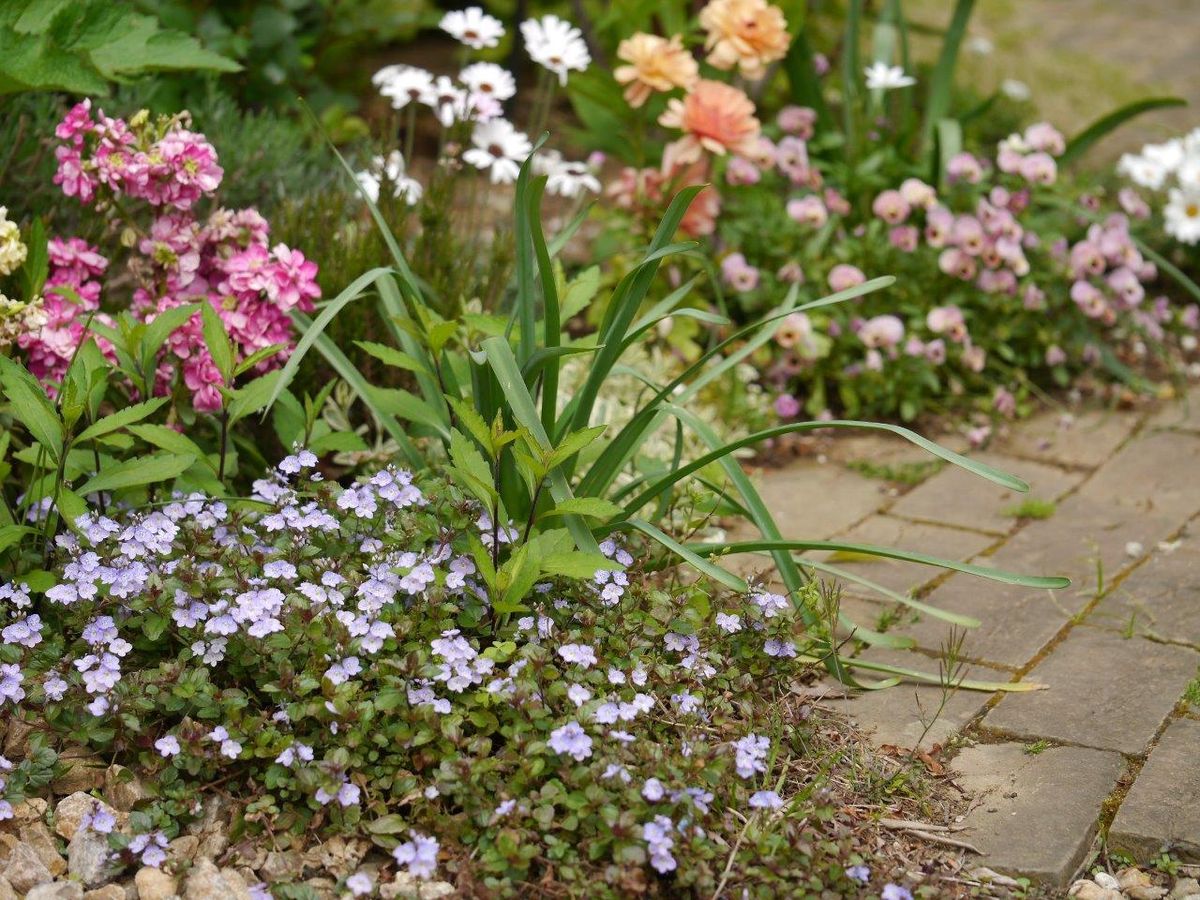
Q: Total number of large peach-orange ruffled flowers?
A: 3